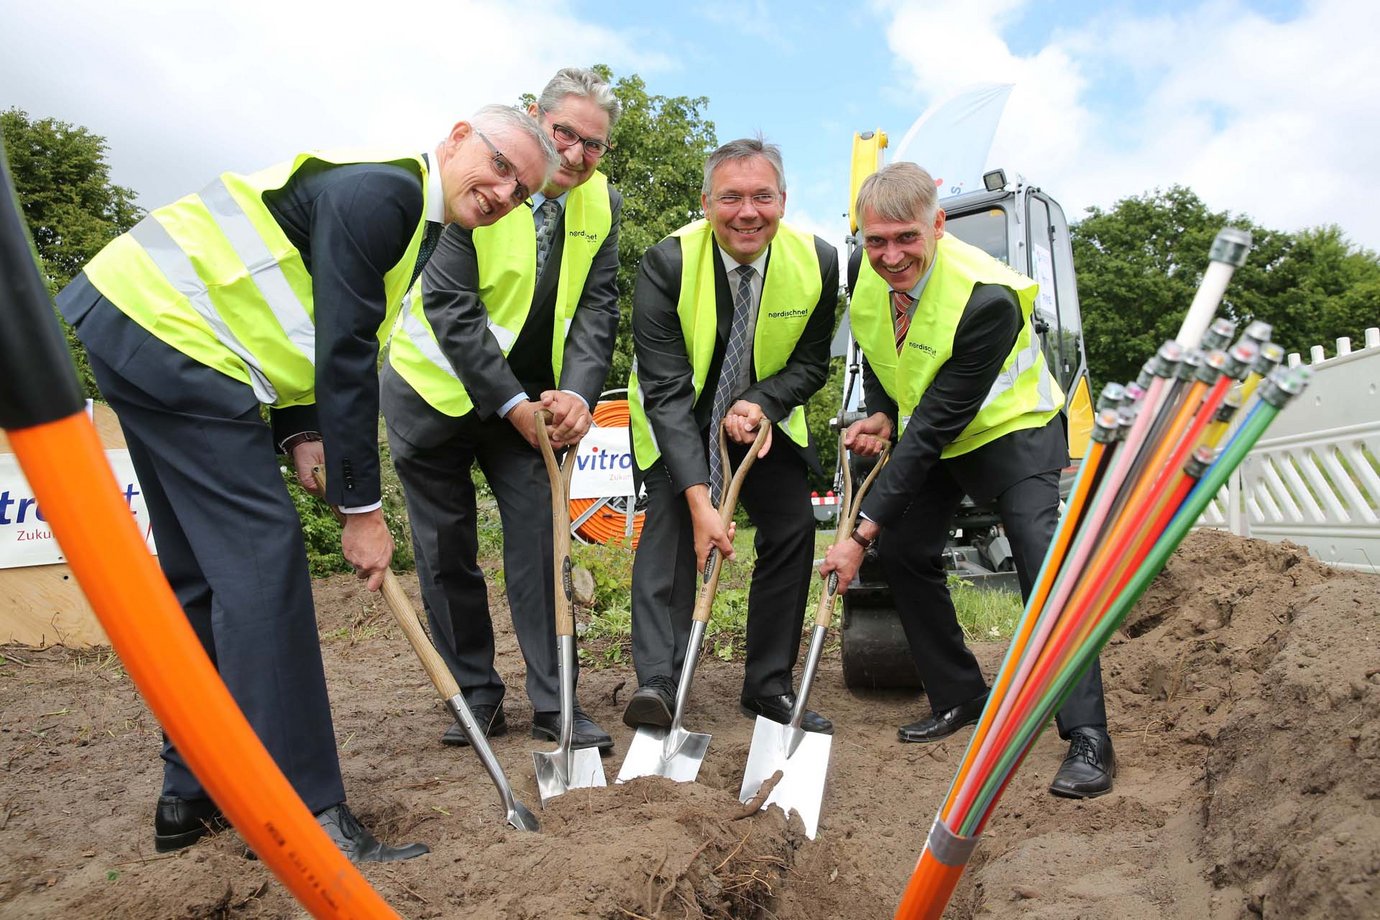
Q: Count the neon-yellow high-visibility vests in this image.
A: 4